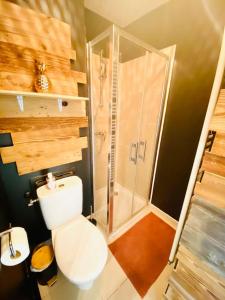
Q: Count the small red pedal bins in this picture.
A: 0